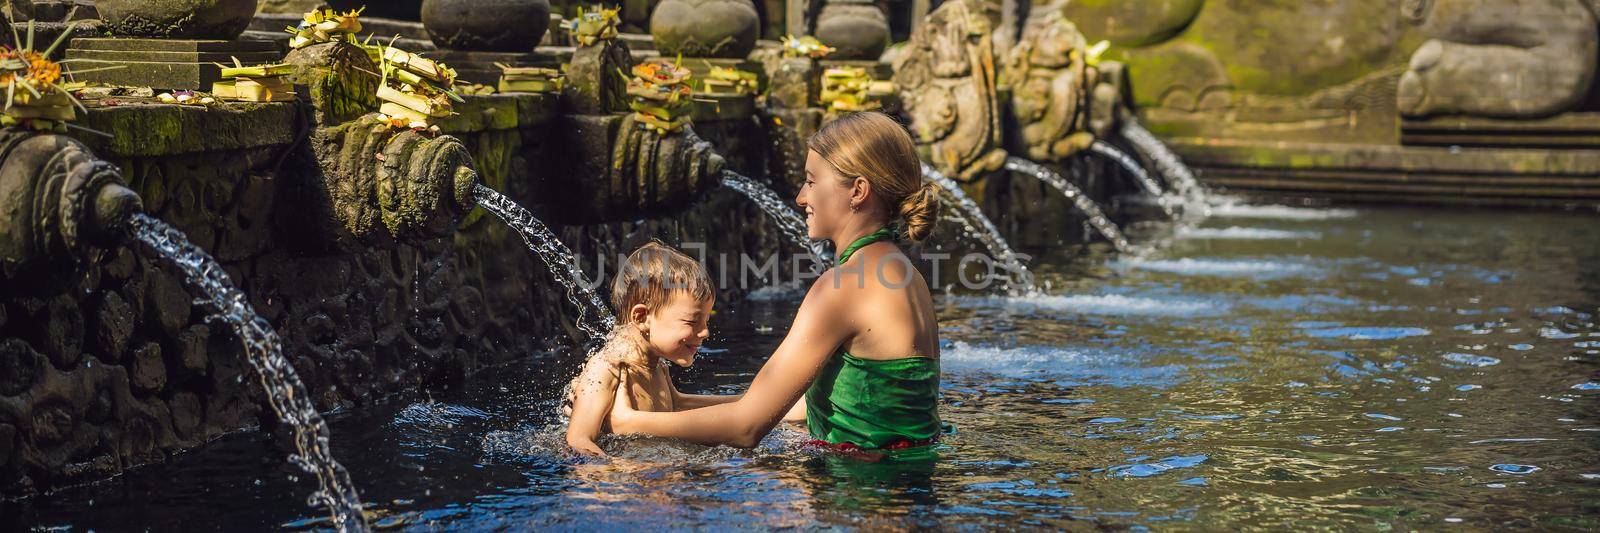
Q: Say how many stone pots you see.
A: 4